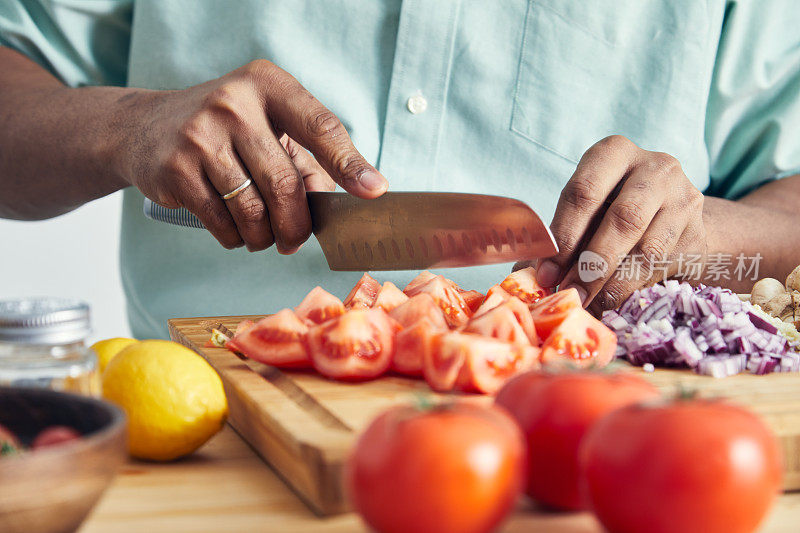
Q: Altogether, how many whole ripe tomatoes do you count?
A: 3